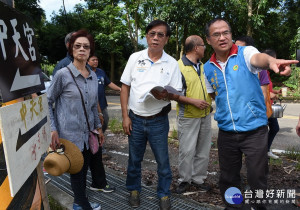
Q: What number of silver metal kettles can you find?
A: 1